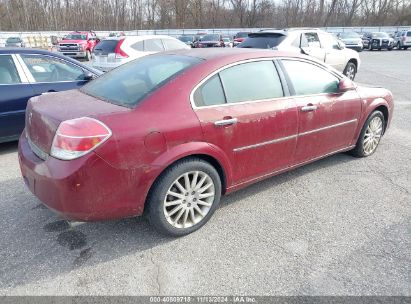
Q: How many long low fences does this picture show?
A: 1